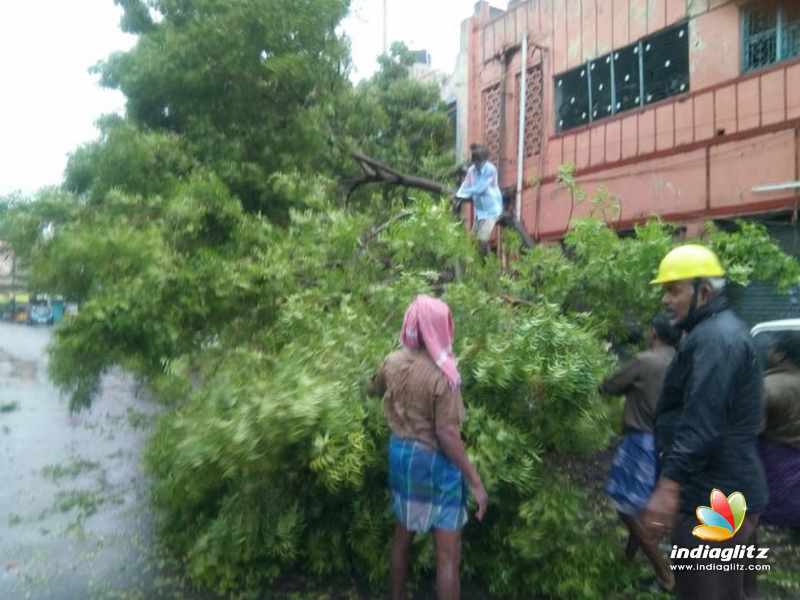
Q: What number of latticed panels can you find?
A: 2